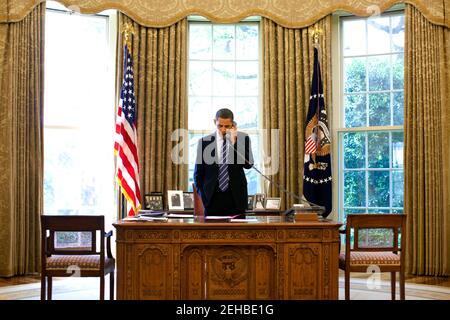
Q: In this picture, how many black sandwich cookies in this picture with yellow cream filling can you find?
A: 0